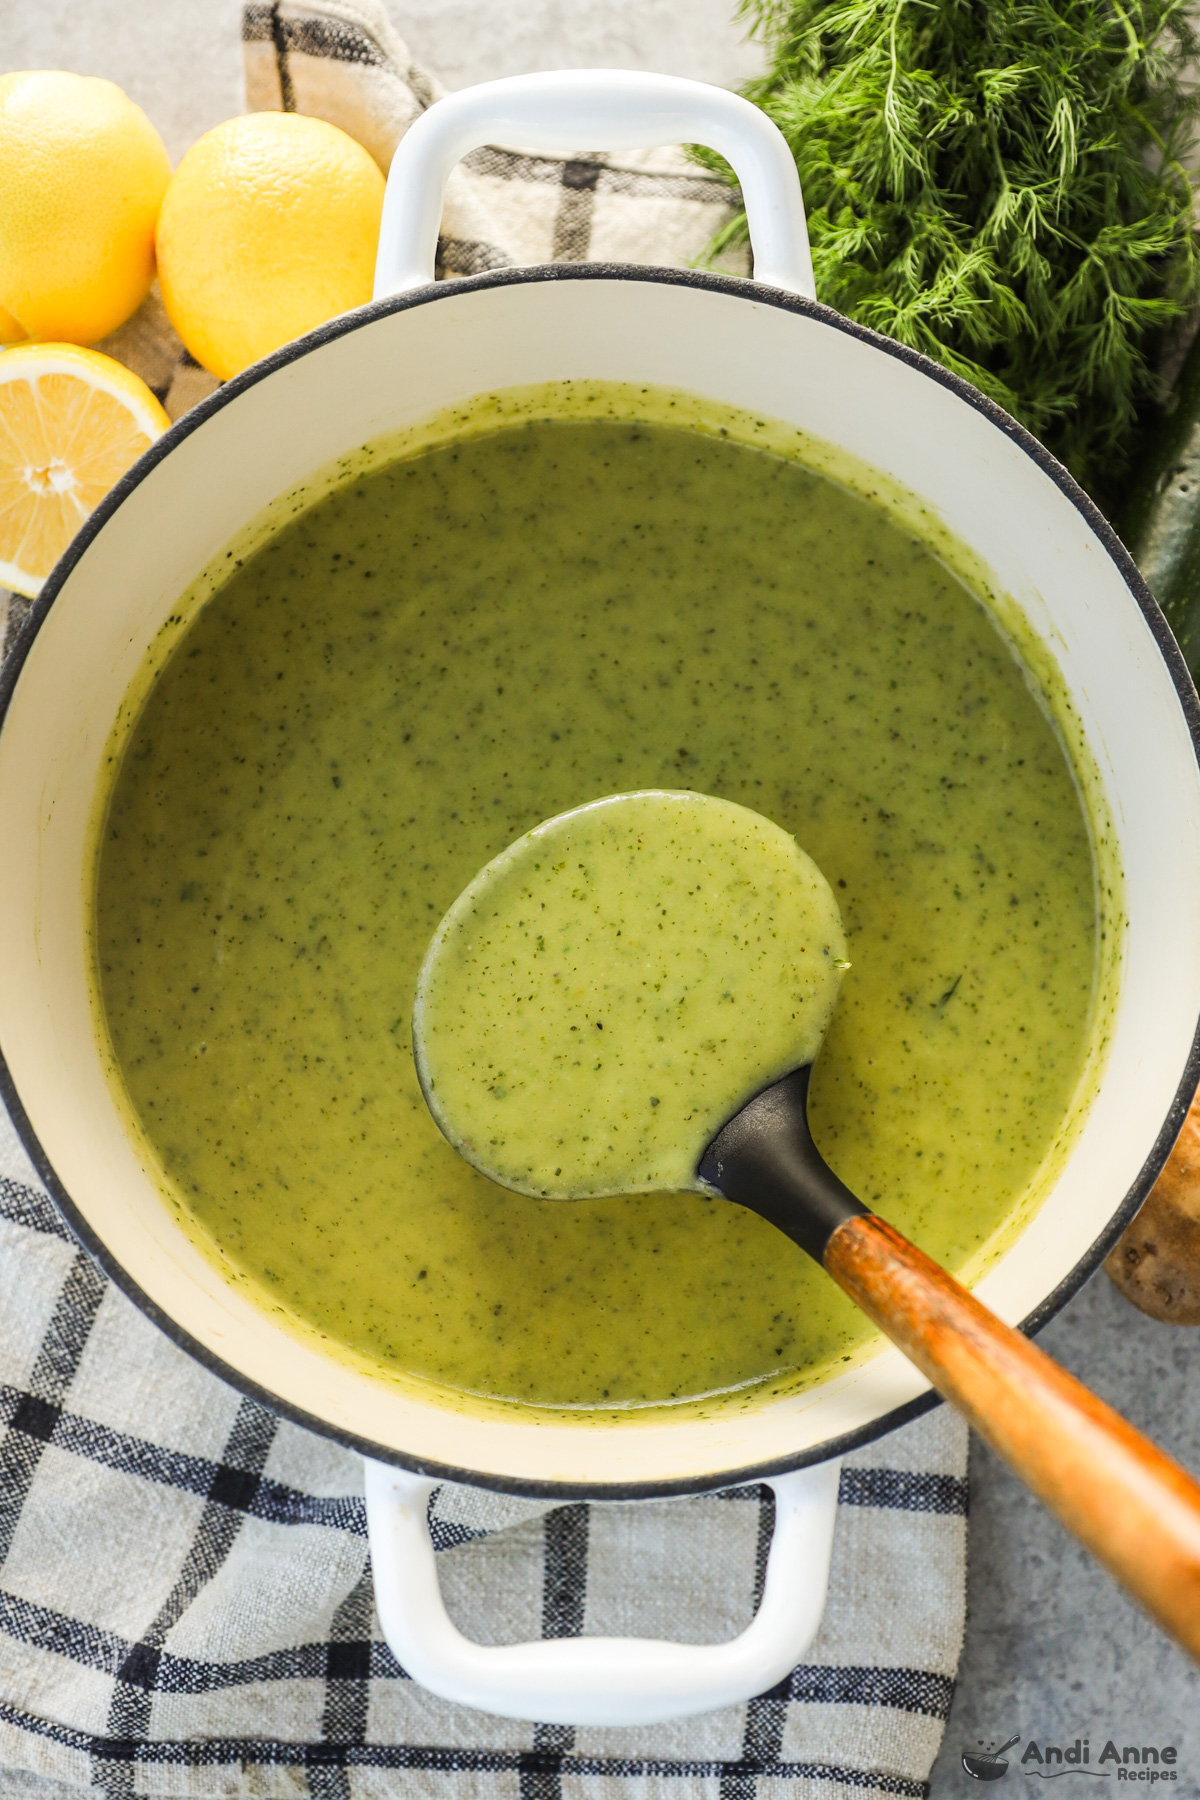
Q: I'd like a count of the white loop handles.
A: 2